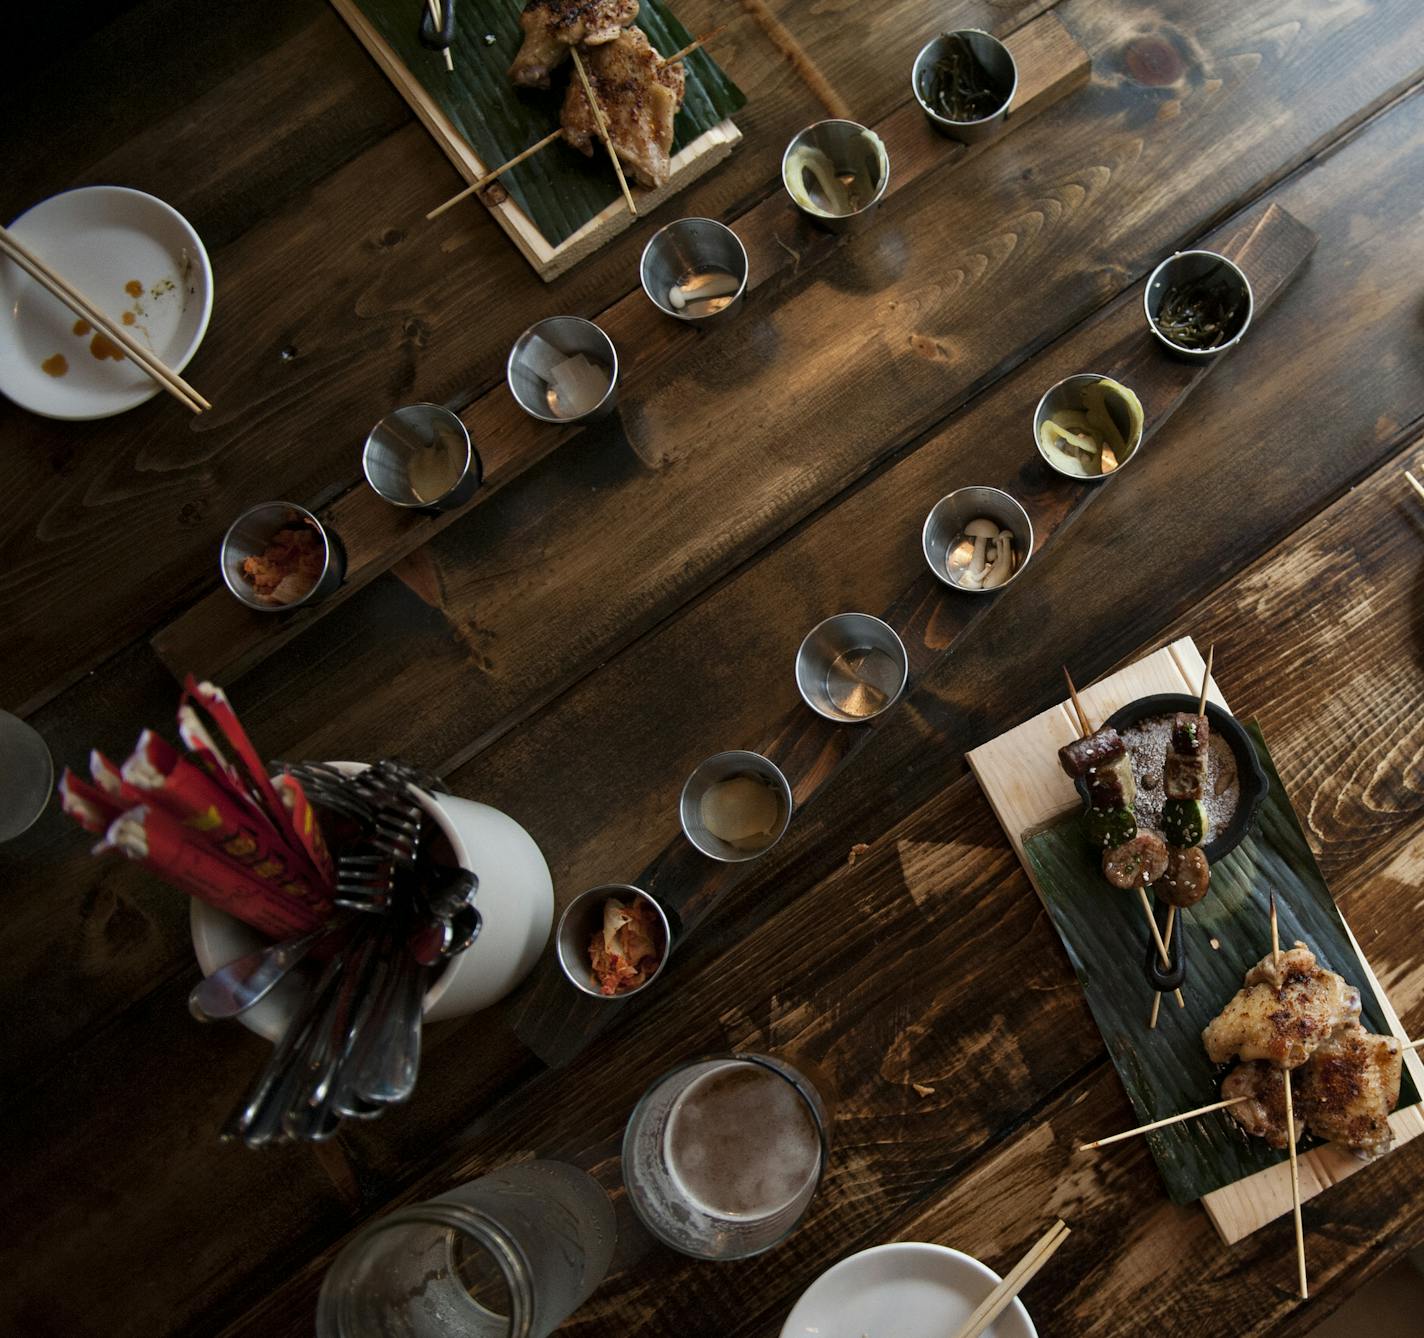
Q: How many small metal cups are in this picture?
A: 12